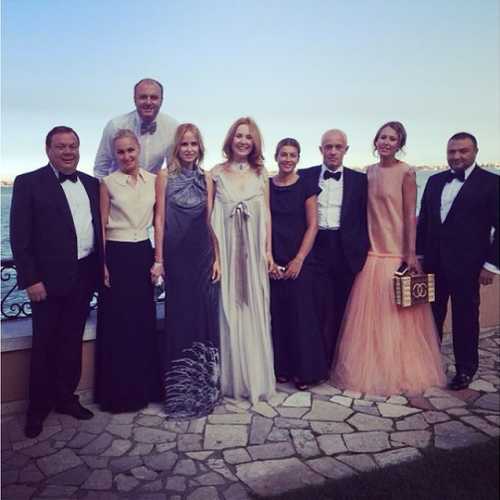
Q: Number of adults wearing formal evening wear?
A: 9